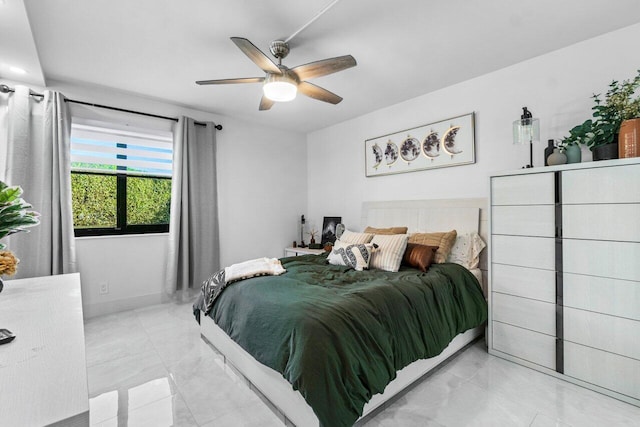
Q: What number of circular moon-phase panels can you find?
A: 5